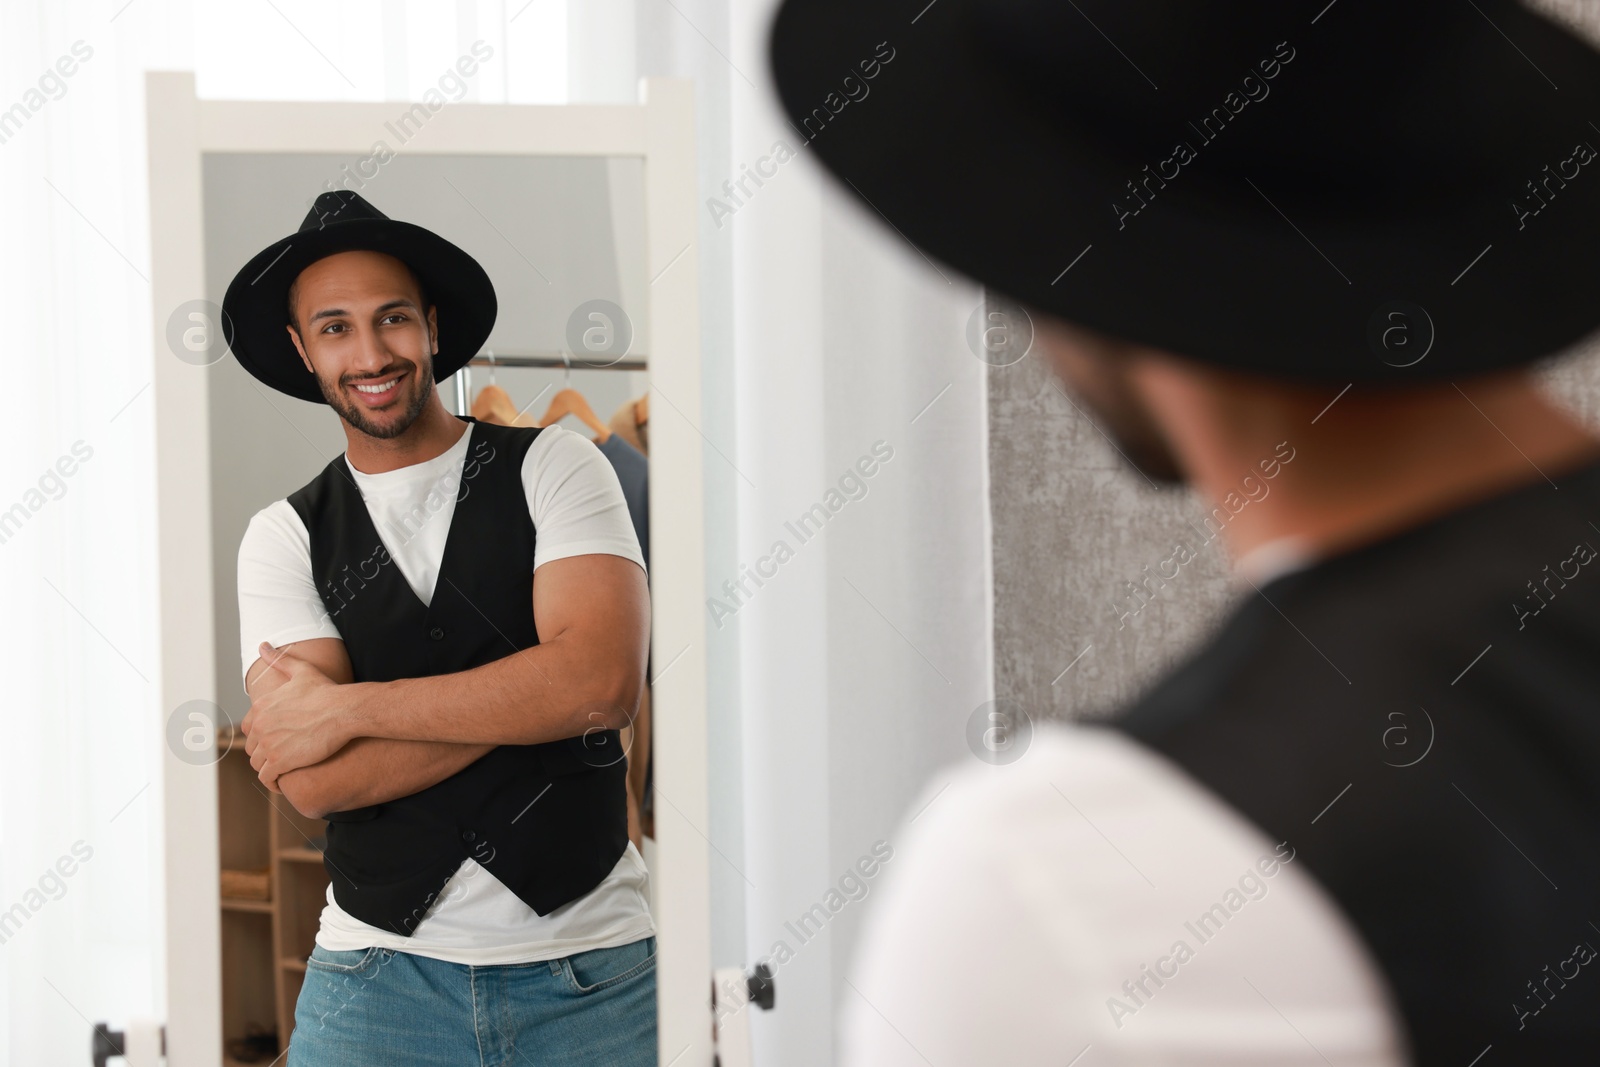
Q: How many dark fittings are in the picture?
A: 2